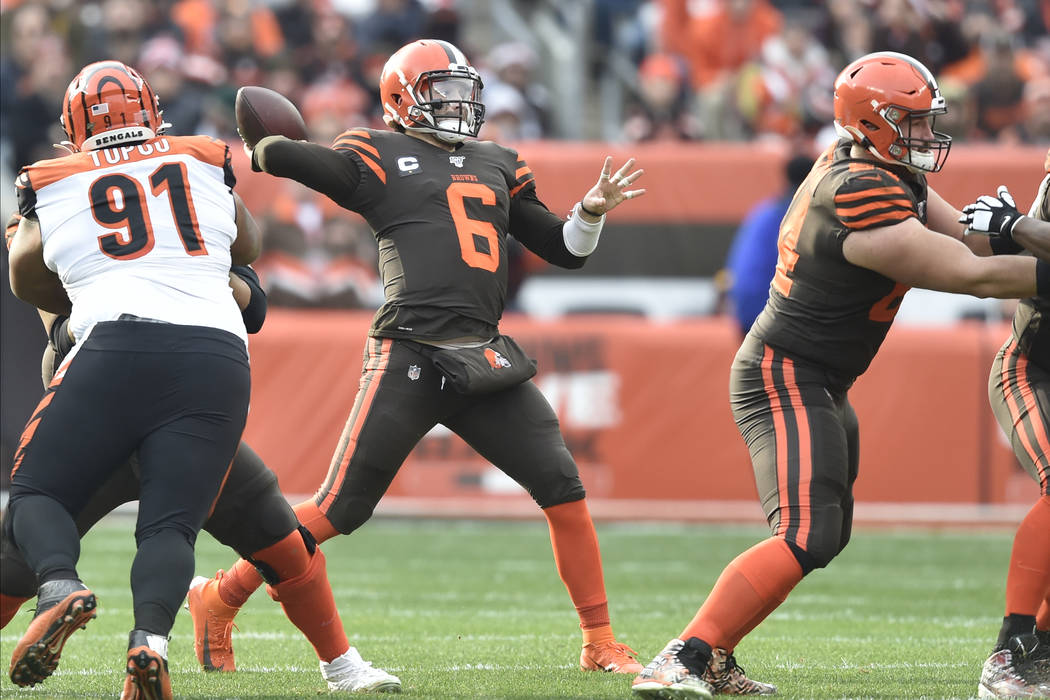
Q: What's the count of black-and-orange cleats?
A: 2